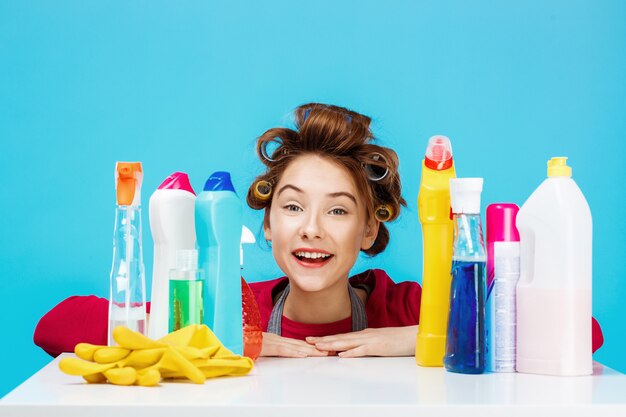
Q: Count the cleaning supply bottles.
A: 9